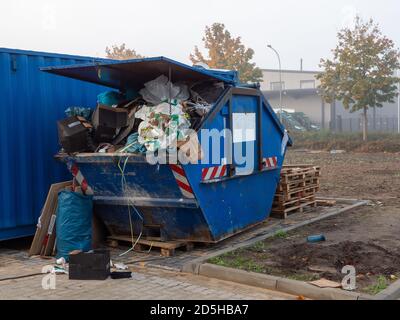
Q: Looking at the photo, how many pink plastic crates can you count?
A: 0